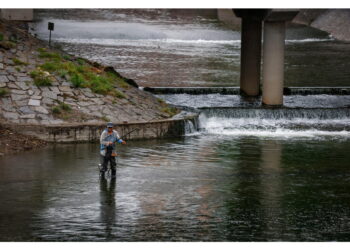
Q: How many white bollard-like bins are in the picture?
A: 0